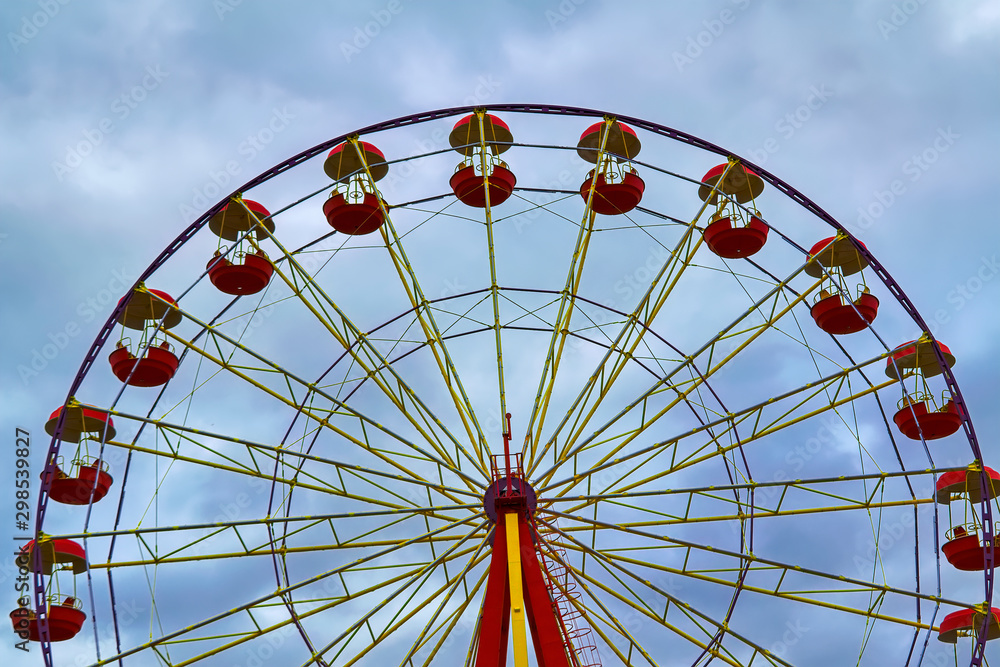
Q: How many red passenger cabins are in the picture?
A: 12